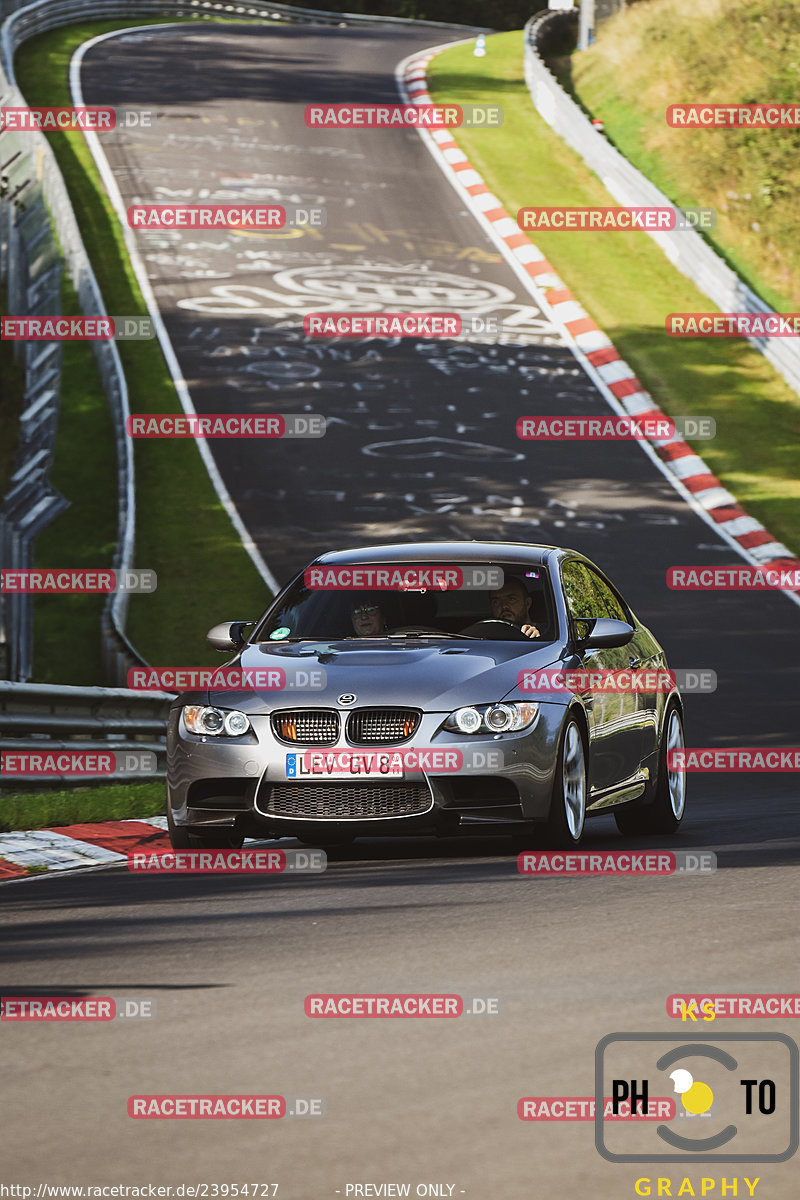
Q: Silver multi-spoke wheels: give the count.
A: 2